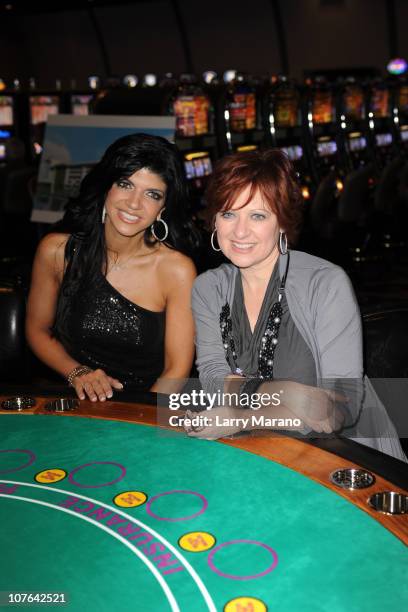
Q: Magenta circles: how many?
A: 4